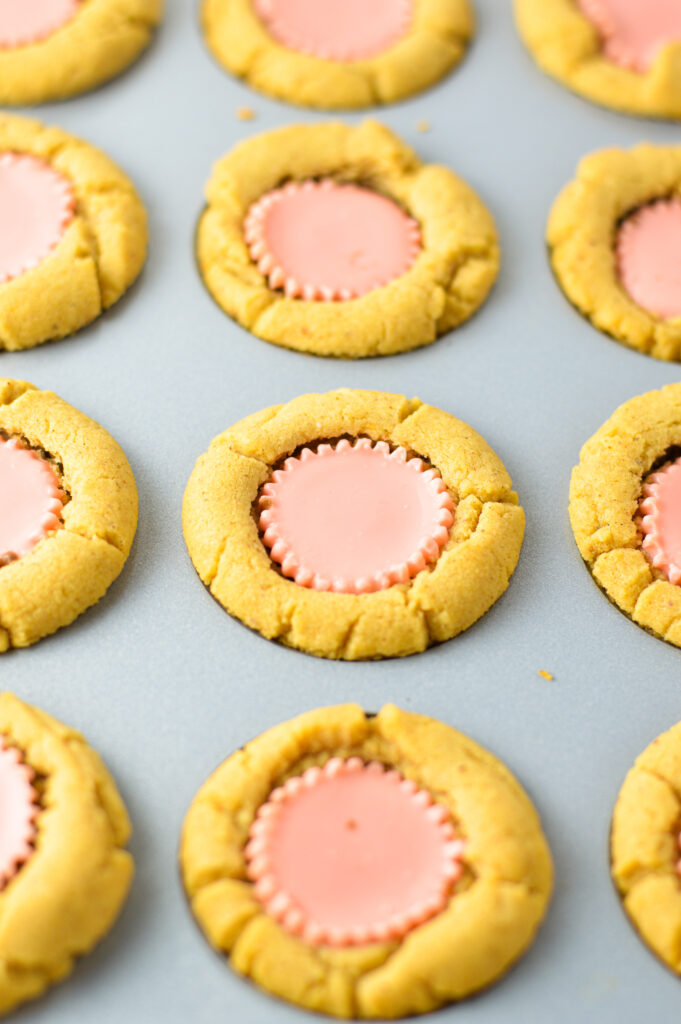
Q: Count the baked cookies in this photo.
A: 12